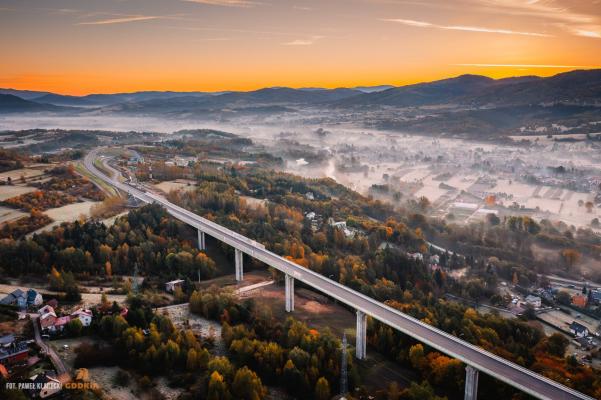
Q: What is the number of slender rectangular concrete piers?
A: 5